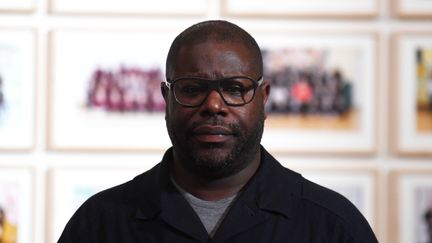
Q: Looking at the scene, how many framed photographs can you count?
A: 12